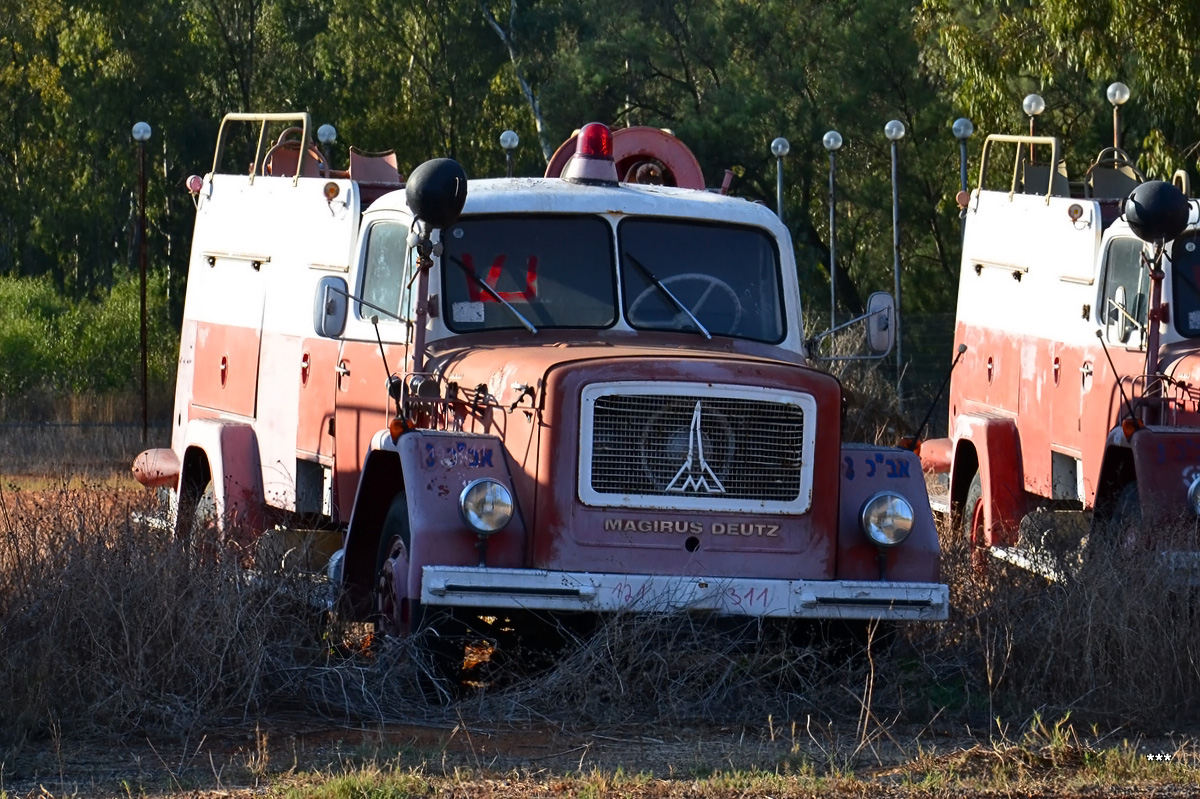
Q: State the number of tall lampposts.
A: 9